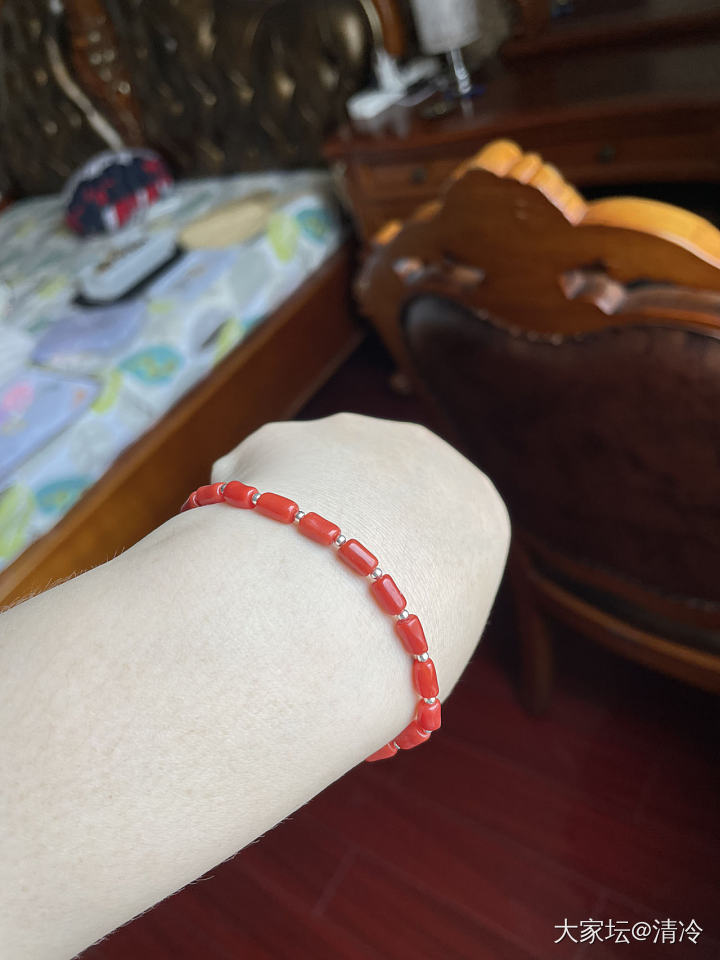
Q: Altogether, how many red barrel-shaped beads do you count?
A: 12